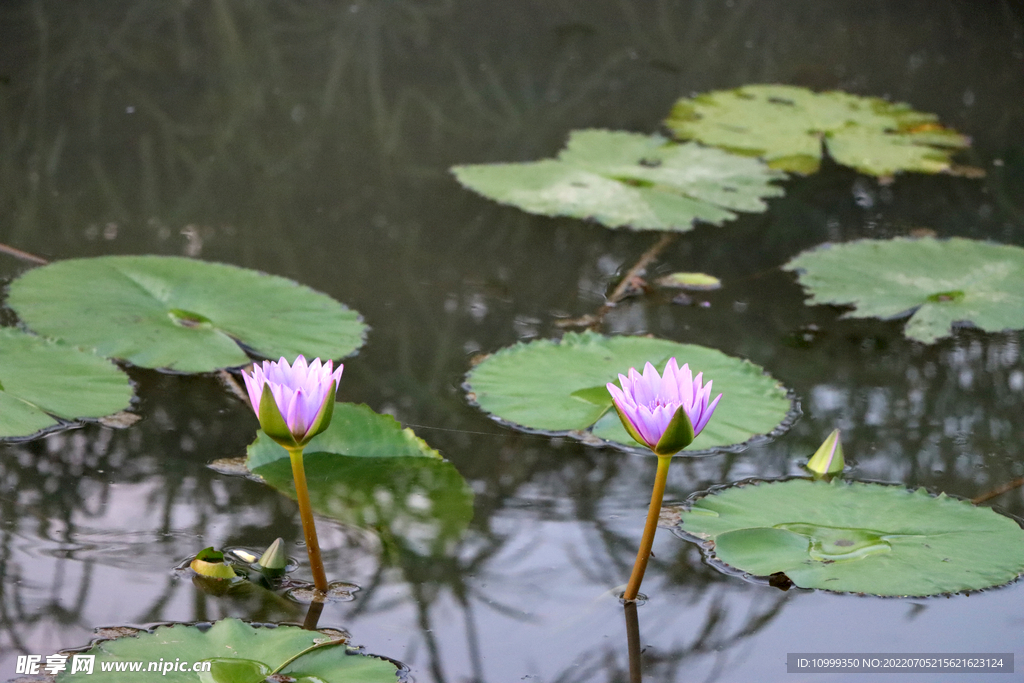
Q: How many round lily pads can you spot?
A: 9